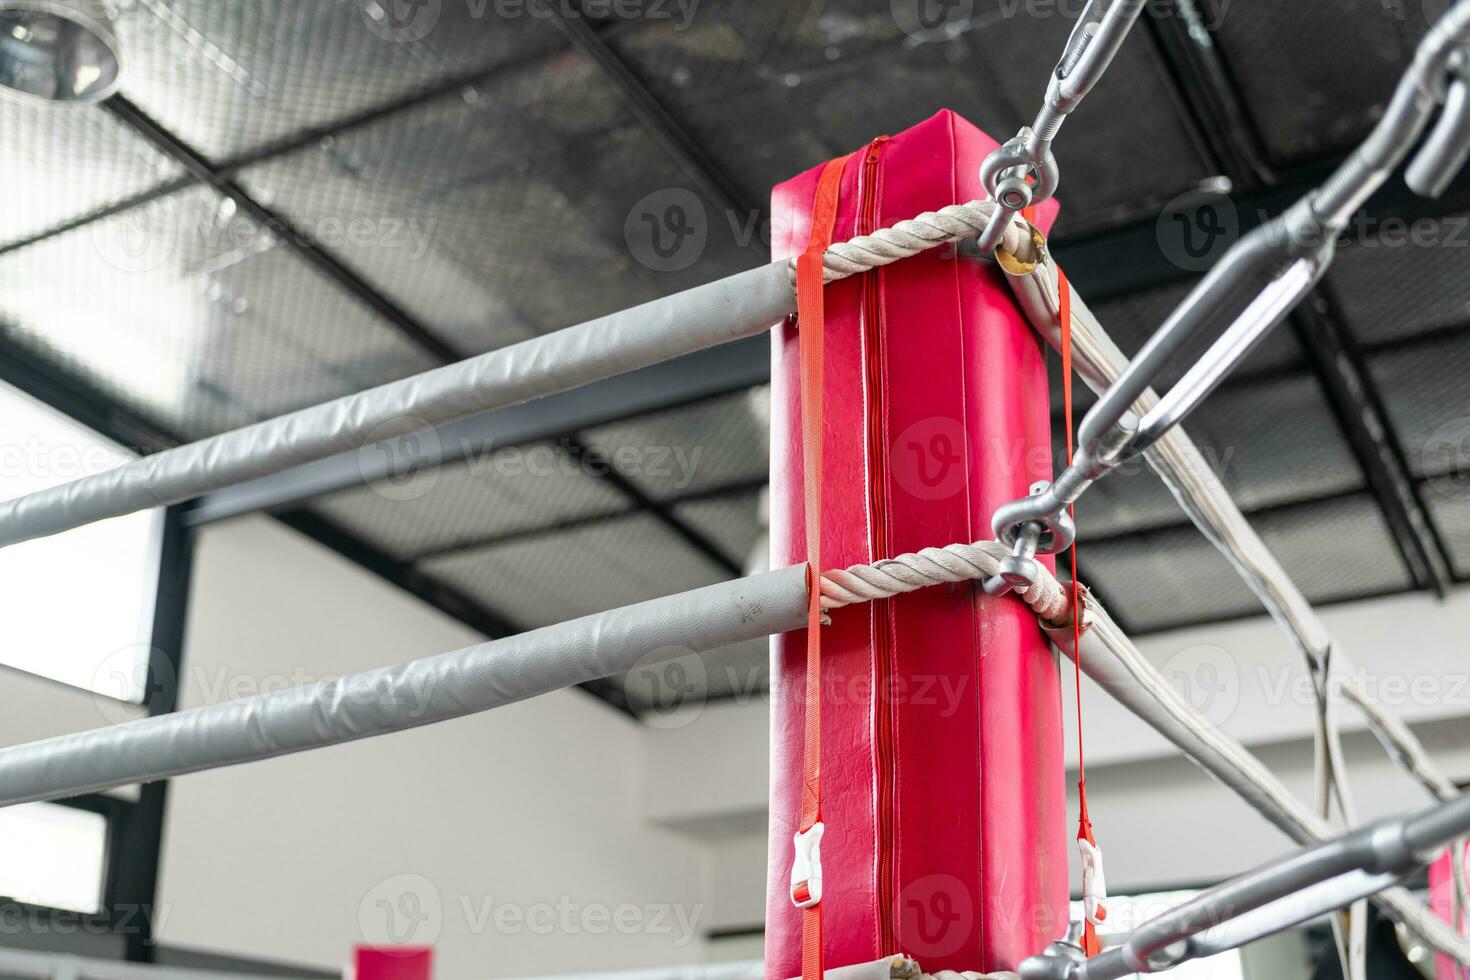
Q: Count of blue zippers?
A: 0